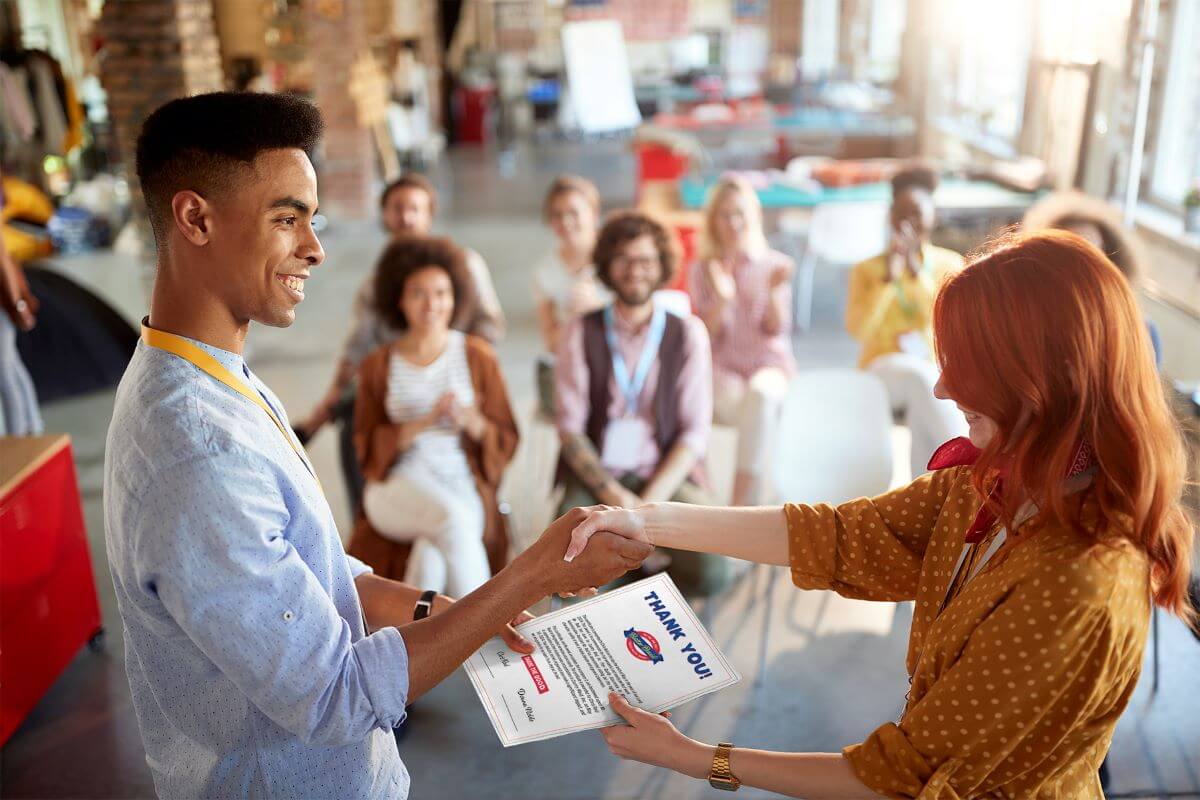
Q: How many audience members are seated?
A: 7